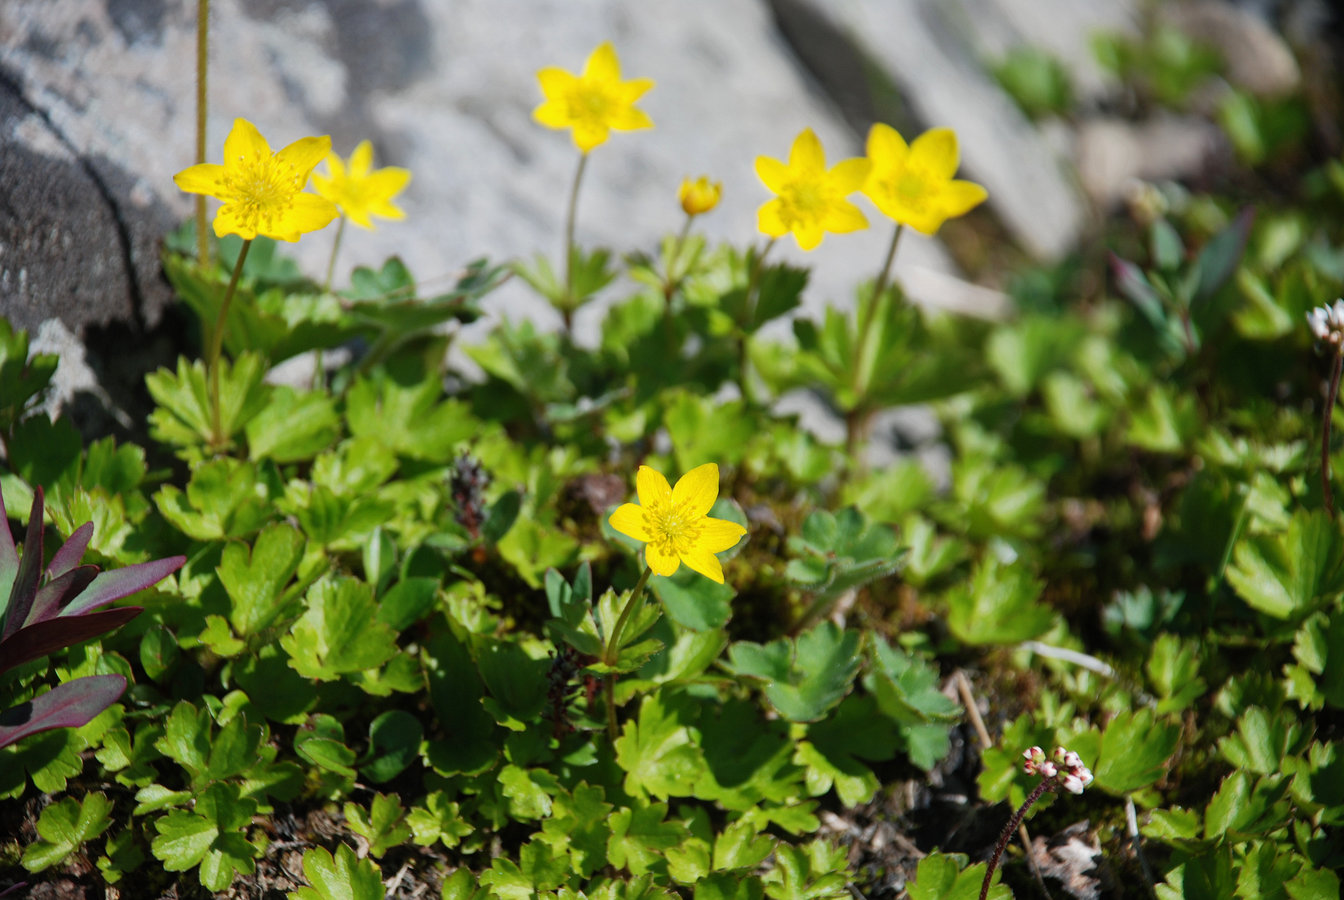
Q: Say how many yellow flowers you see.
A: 7